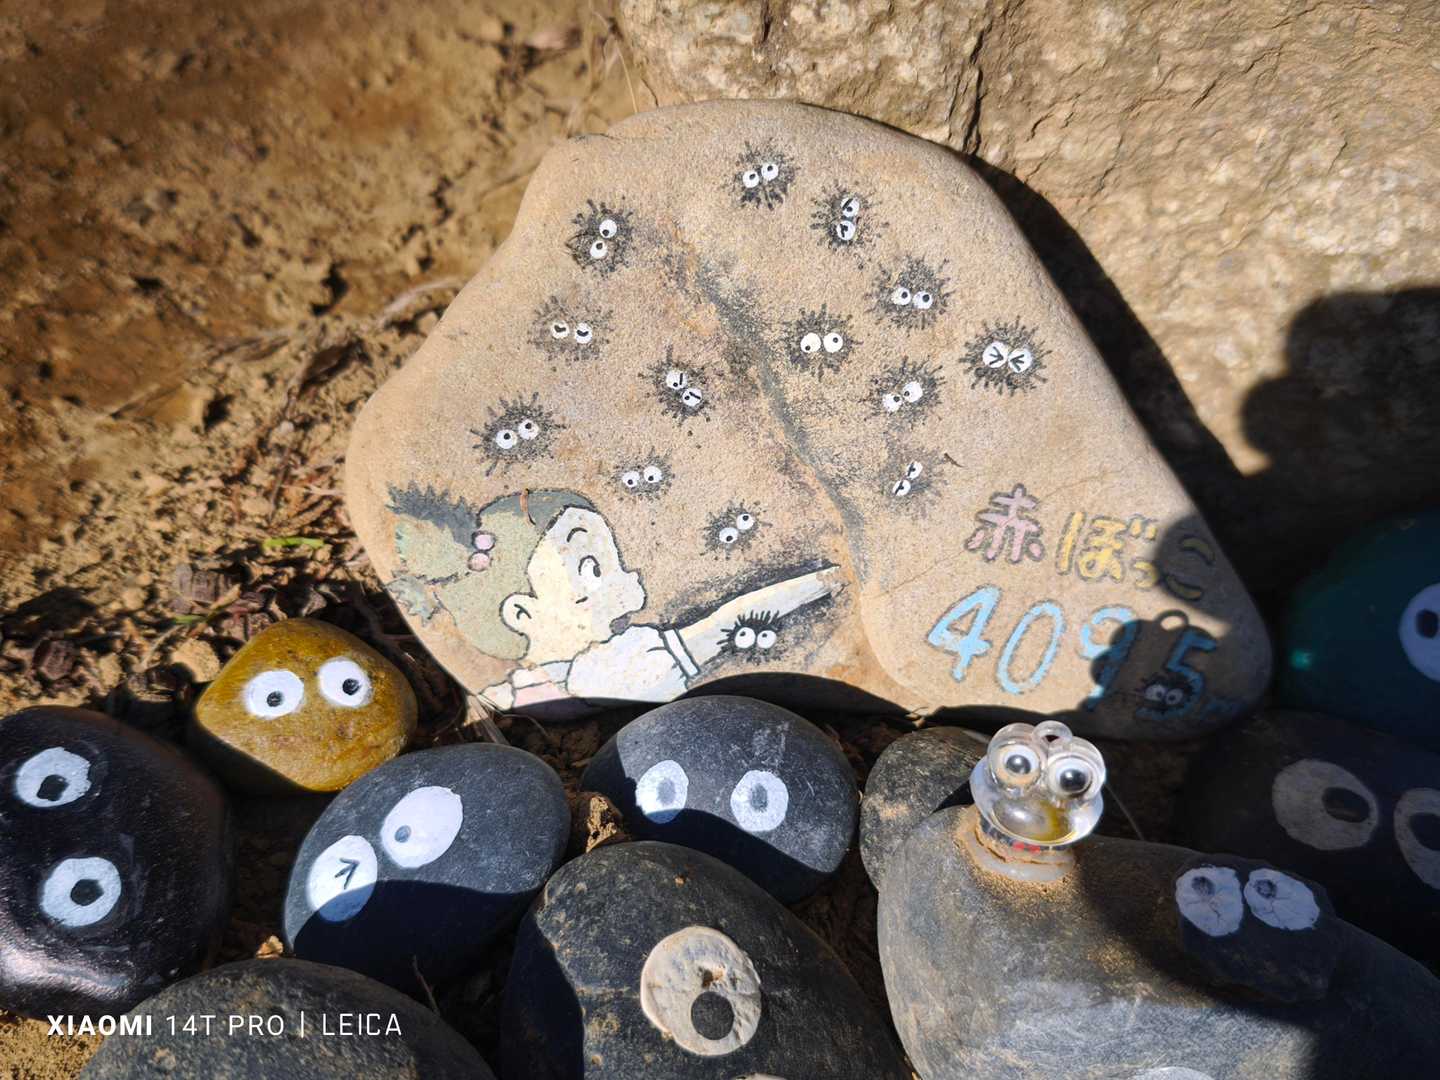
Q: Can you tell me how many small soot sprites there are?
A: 15